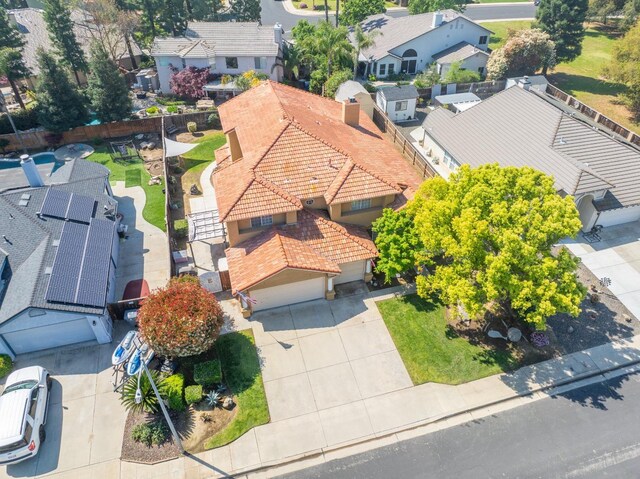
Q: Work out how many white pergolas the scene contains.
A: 1